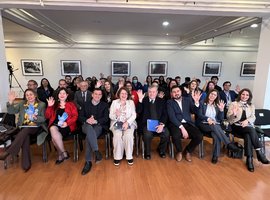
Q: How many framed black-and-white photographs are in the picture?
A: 6